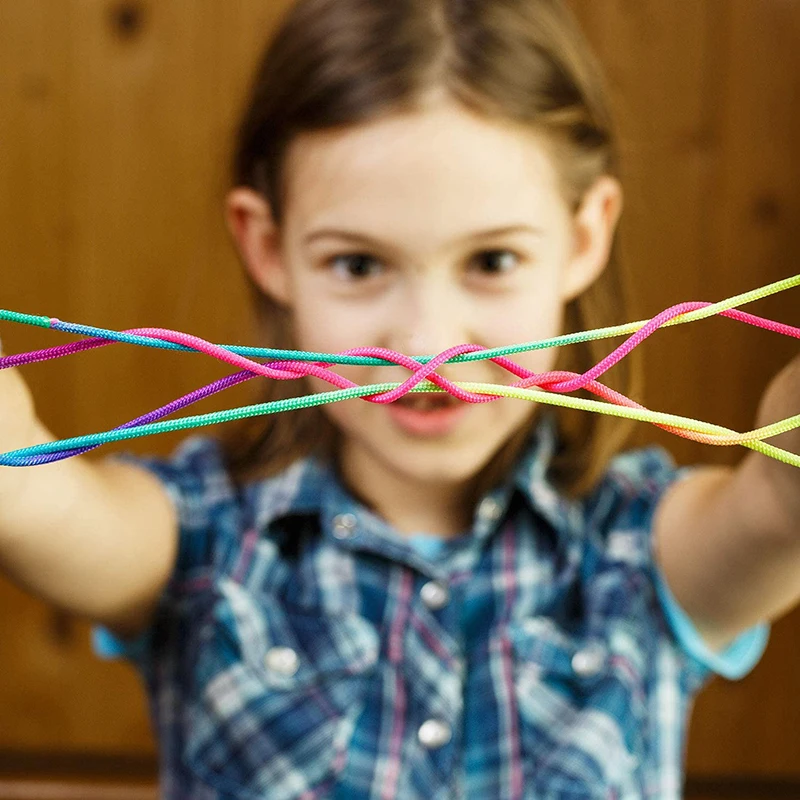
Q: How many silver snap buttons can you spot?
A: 6